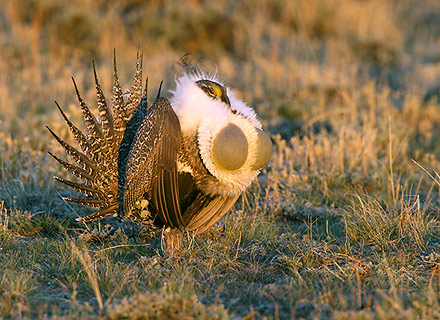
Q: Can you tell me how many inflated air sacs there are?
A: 2